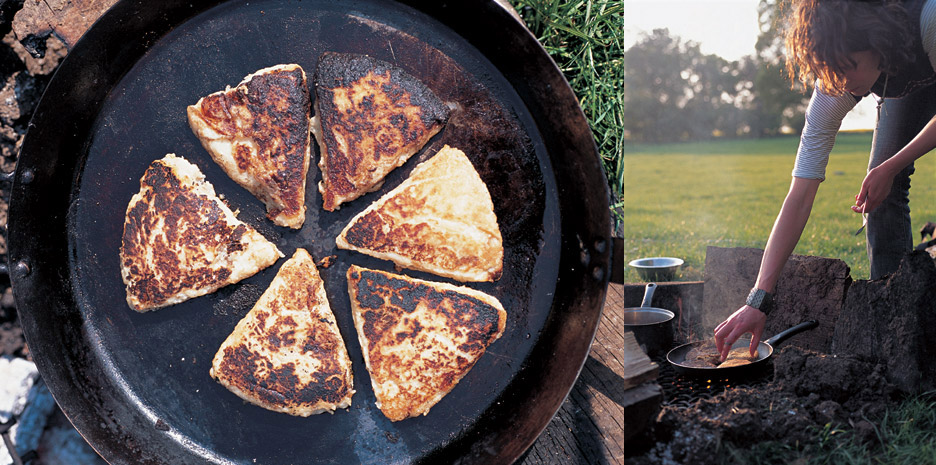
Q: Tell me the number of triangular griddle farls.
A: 6